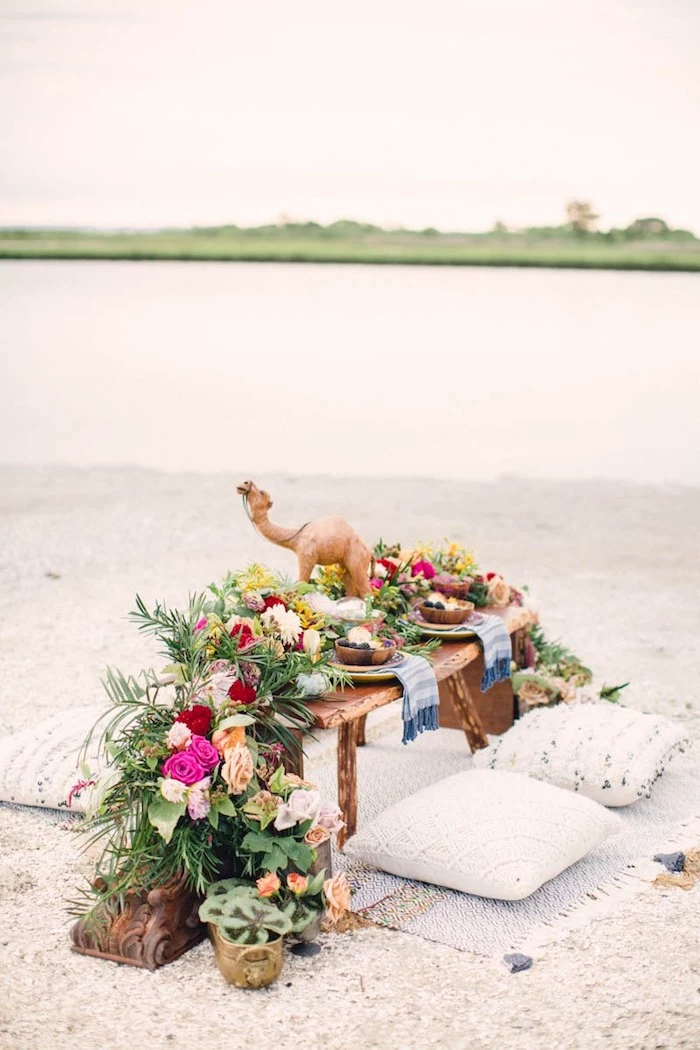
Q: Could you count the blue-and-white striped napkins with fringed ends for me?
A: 2